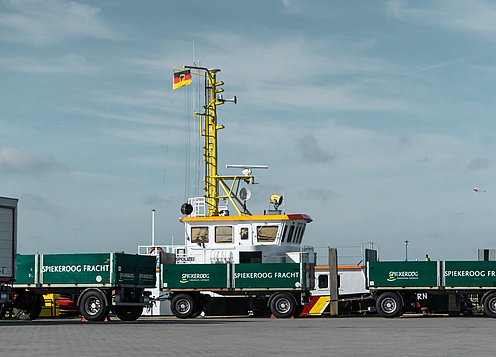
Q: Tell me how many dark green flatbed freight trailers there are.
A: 3